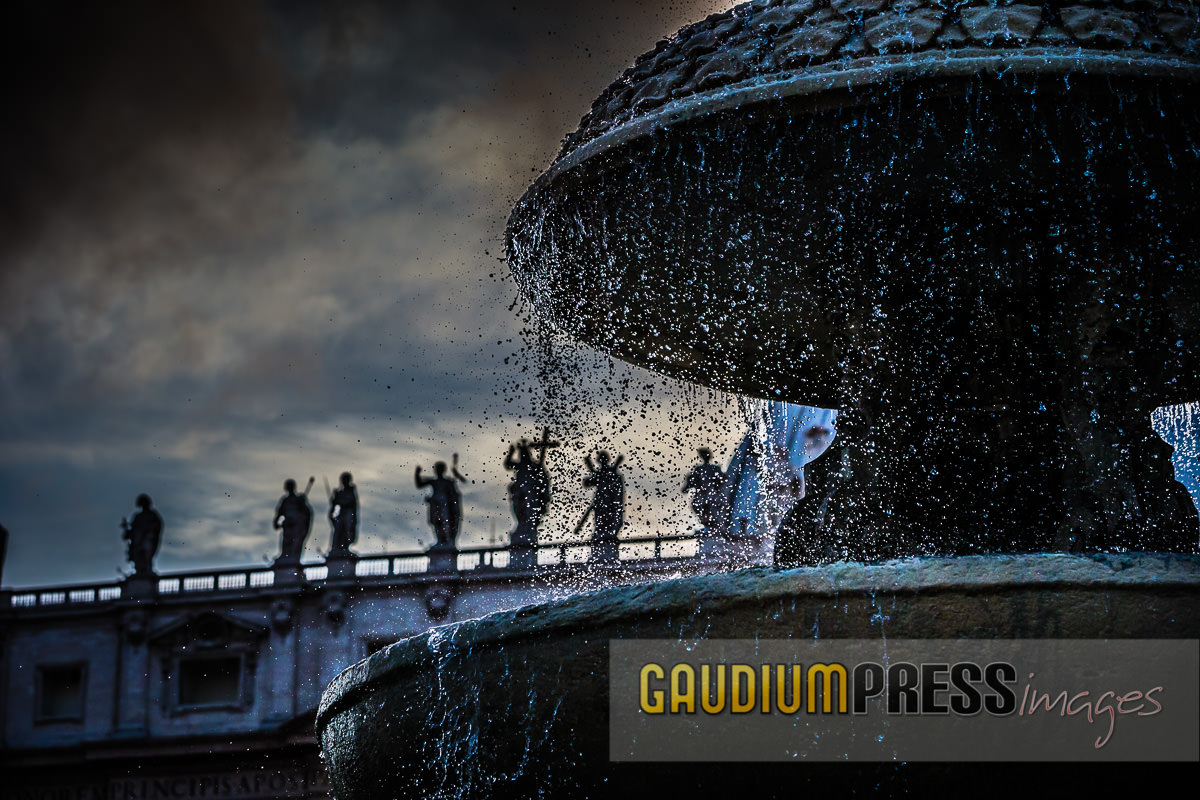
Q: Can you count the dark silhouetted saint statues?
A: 7